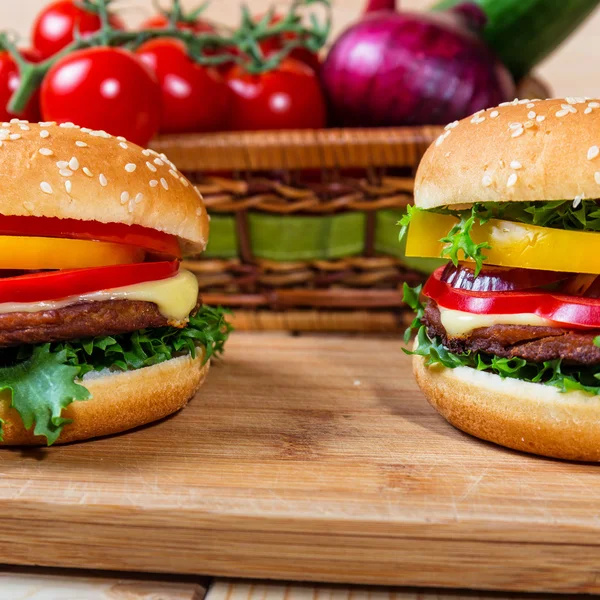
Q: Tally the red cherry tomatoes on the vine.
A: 7